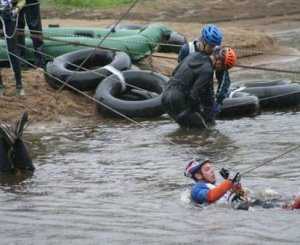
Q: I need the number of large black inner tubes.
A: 4